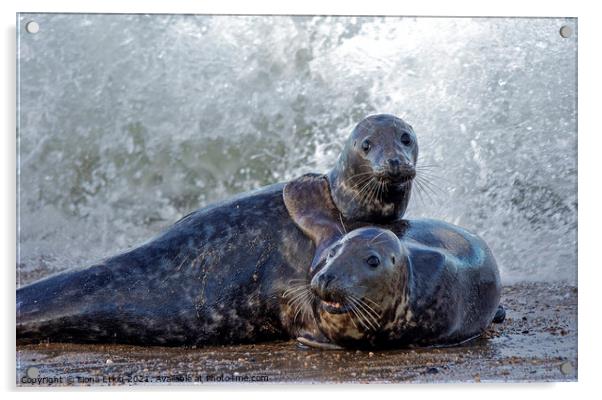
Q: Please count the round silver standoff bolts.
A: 4